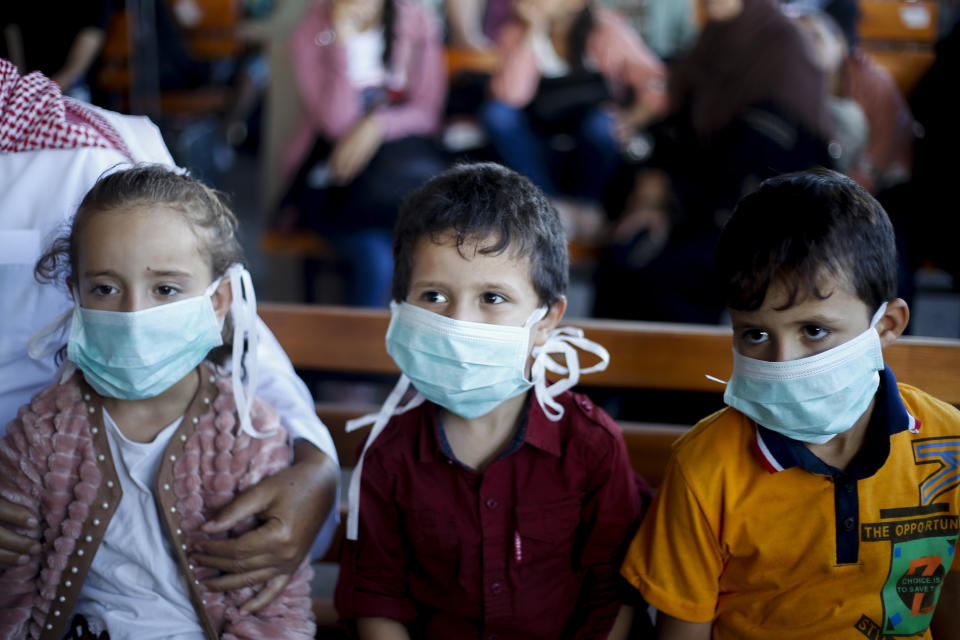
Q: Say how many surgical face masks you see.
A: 3